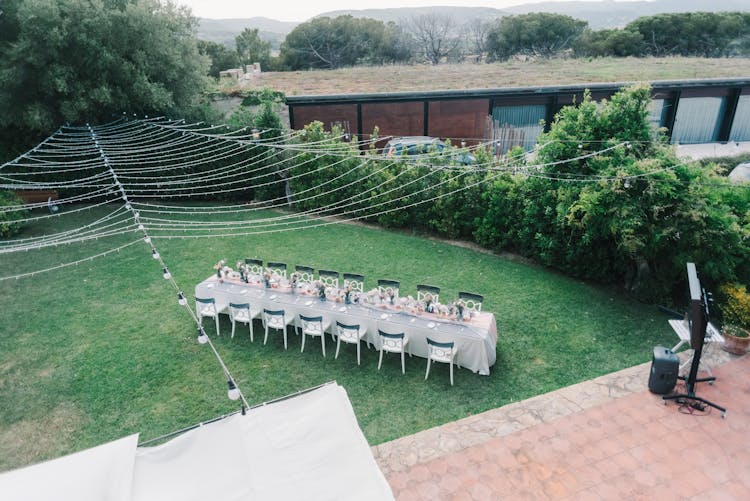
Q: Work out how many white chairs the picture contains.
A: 15